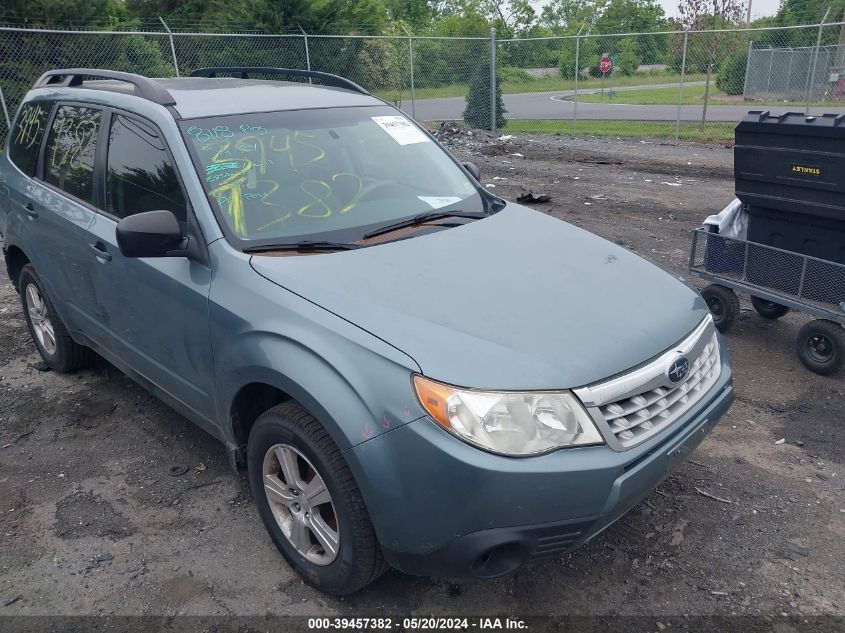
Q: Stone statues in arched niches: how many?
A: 0